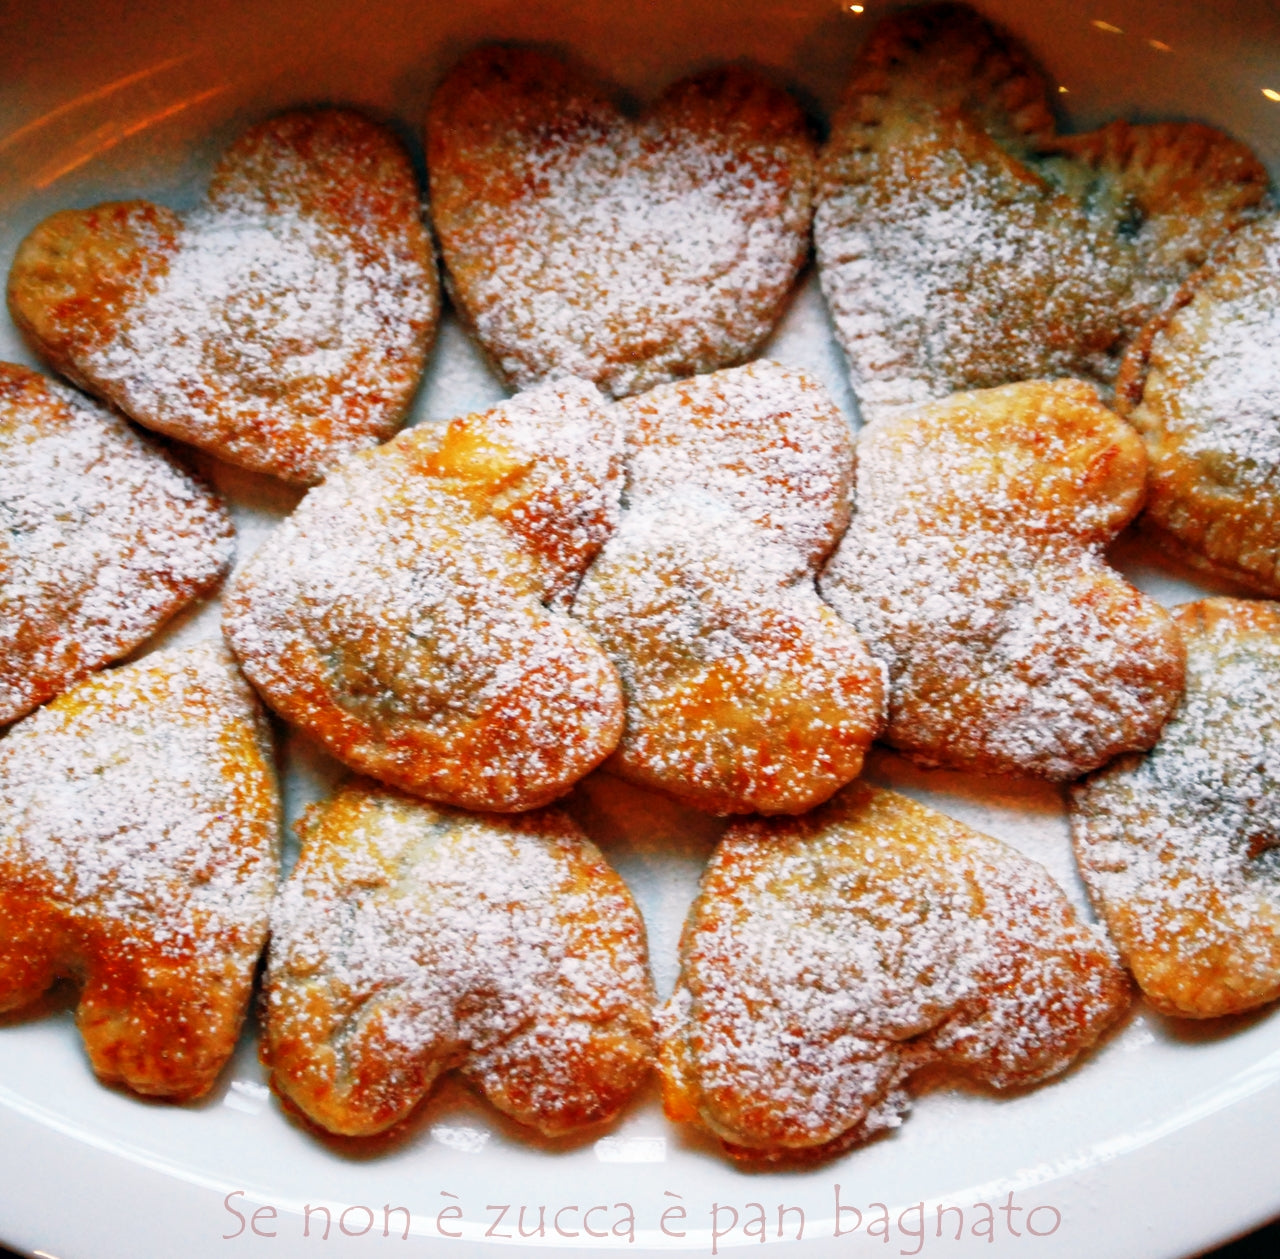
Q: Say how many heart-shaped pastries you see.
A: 12